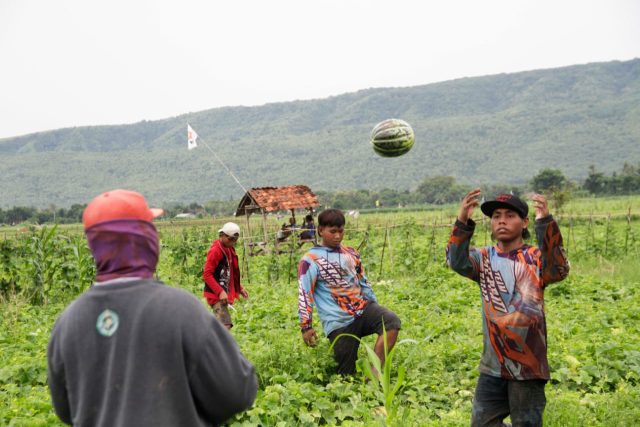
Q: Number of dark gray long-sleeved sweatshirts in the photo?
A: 1